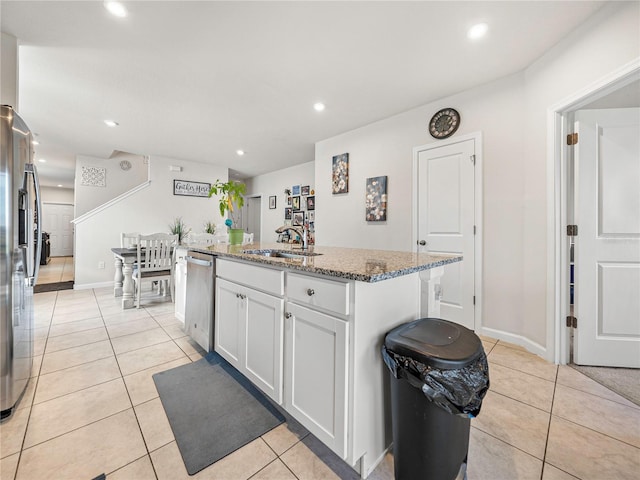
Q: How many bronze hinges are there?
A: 3